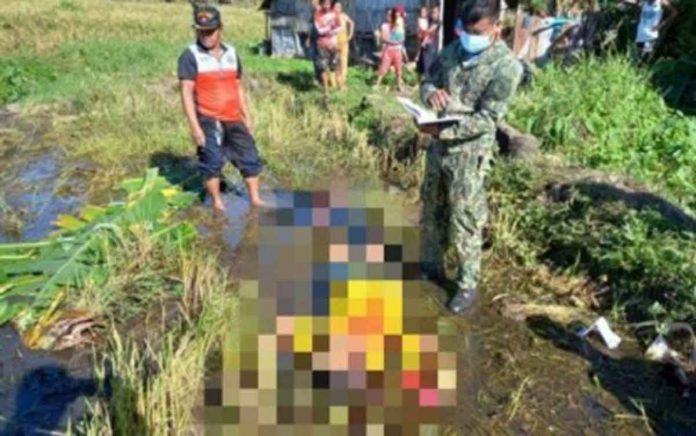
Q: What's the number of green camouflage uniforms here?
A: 1